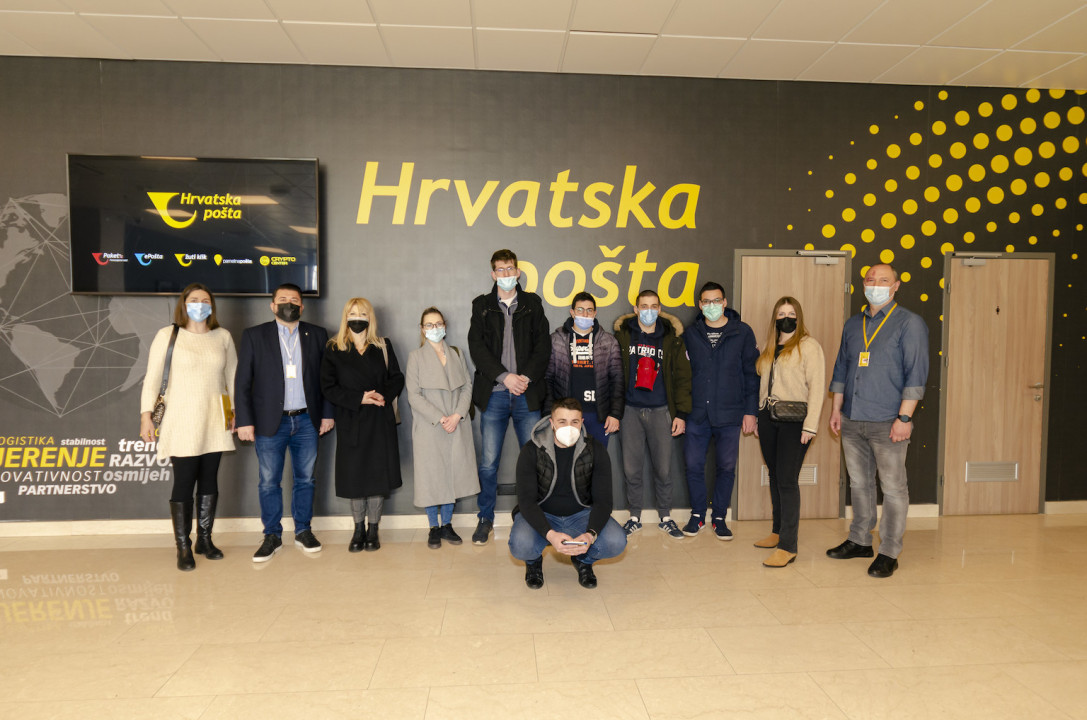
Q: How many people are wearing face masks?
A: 11